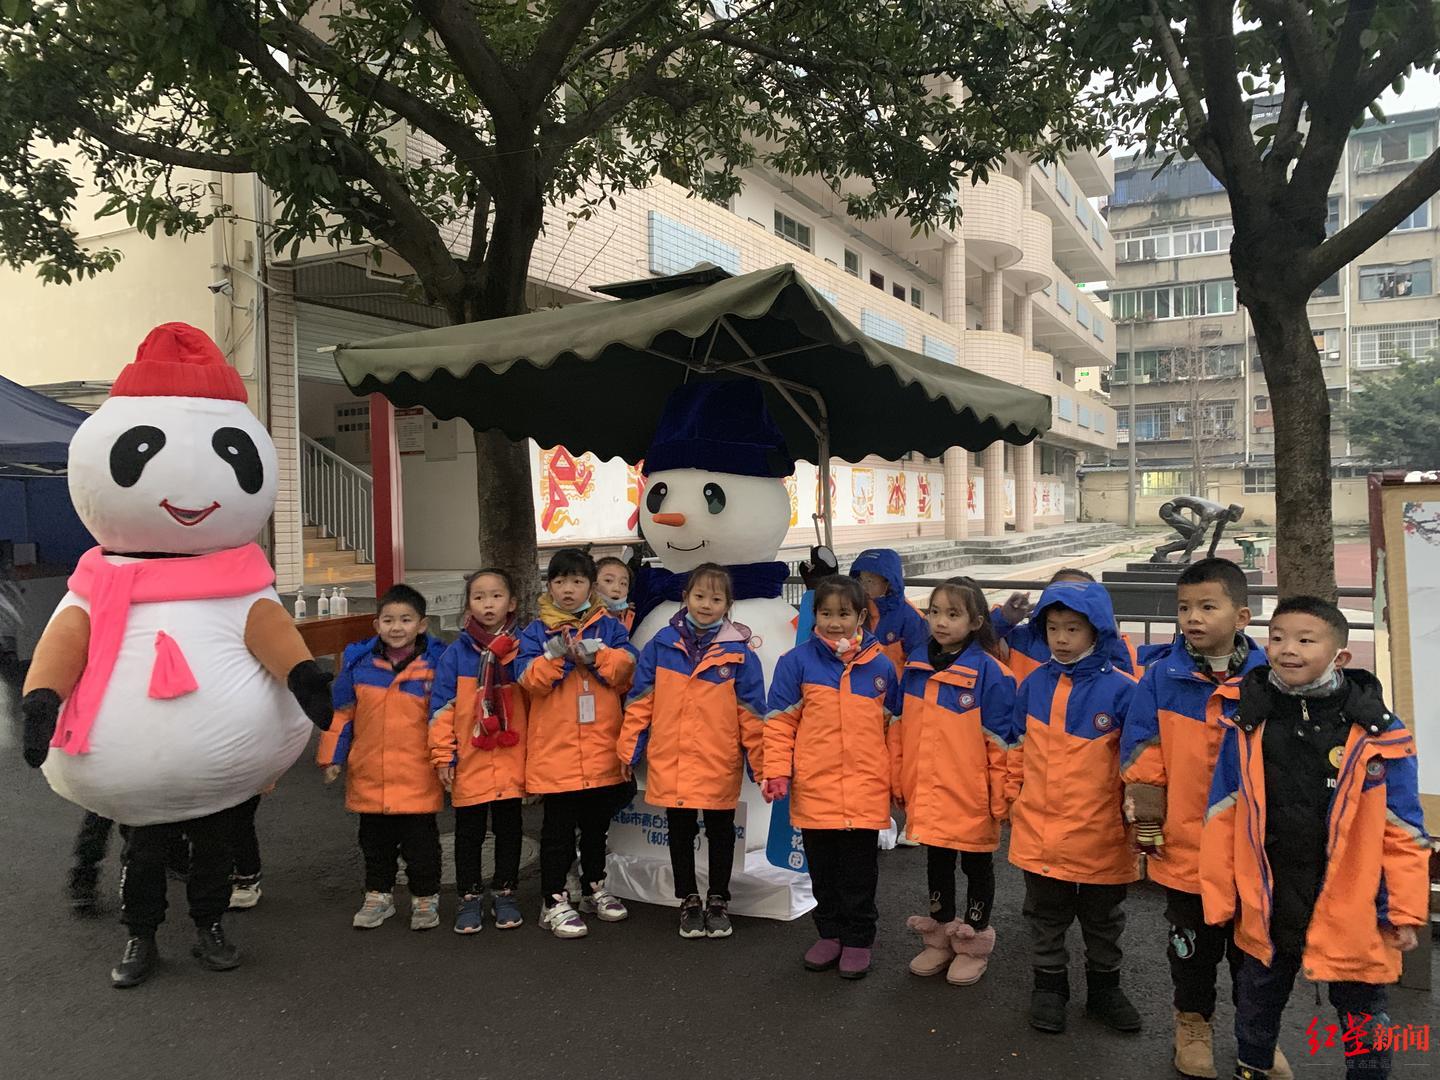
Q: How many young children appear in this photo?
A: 12